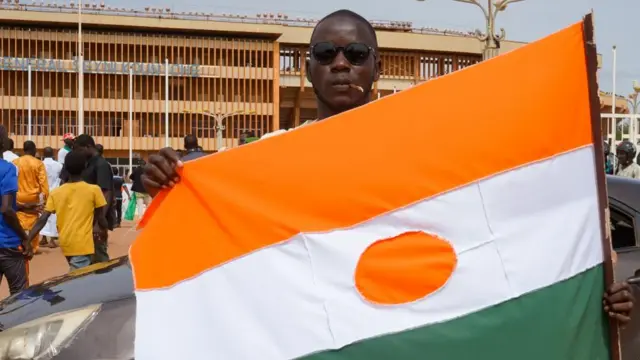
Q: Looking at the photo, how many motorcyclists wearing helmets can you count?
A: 1